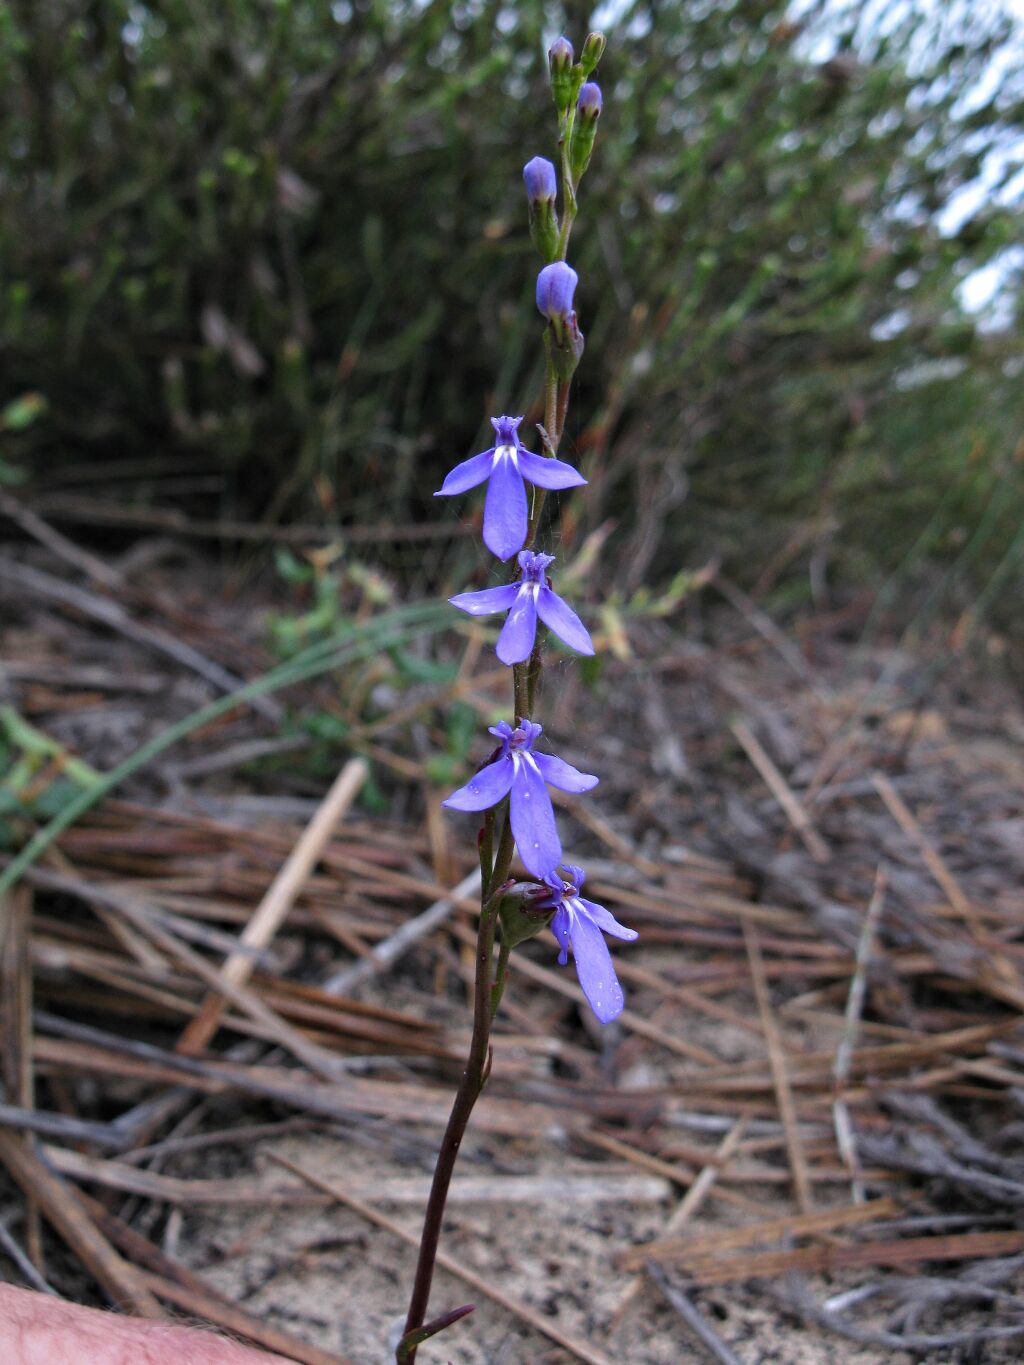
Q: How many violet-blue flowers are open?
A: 4